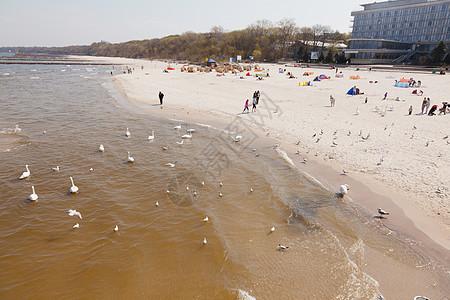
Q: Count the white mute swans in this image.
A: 12